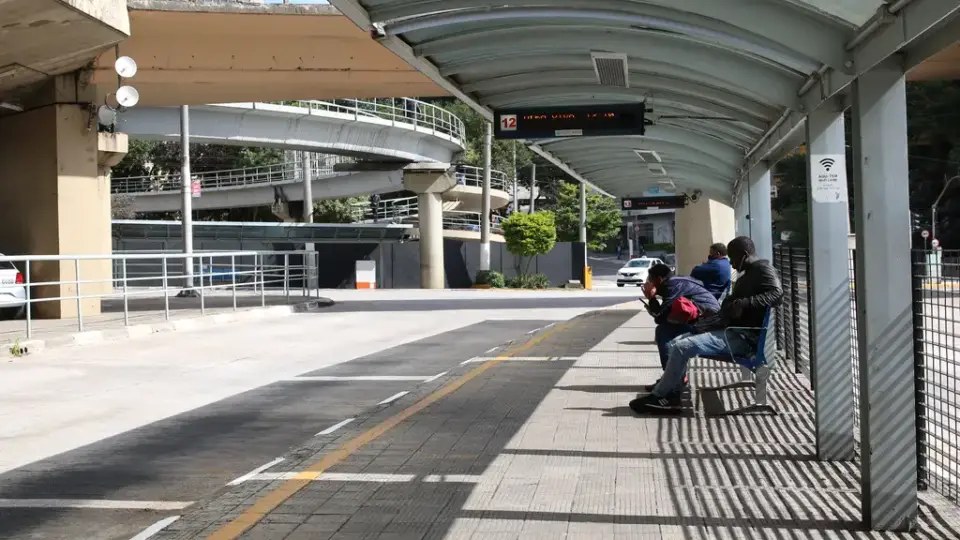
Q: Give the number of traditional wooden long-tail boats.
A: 0